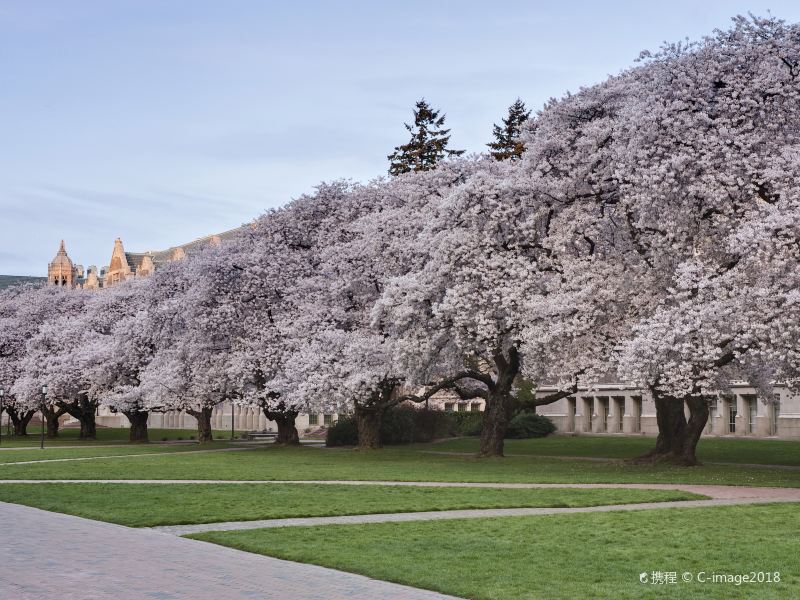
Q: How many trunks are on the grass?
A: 9